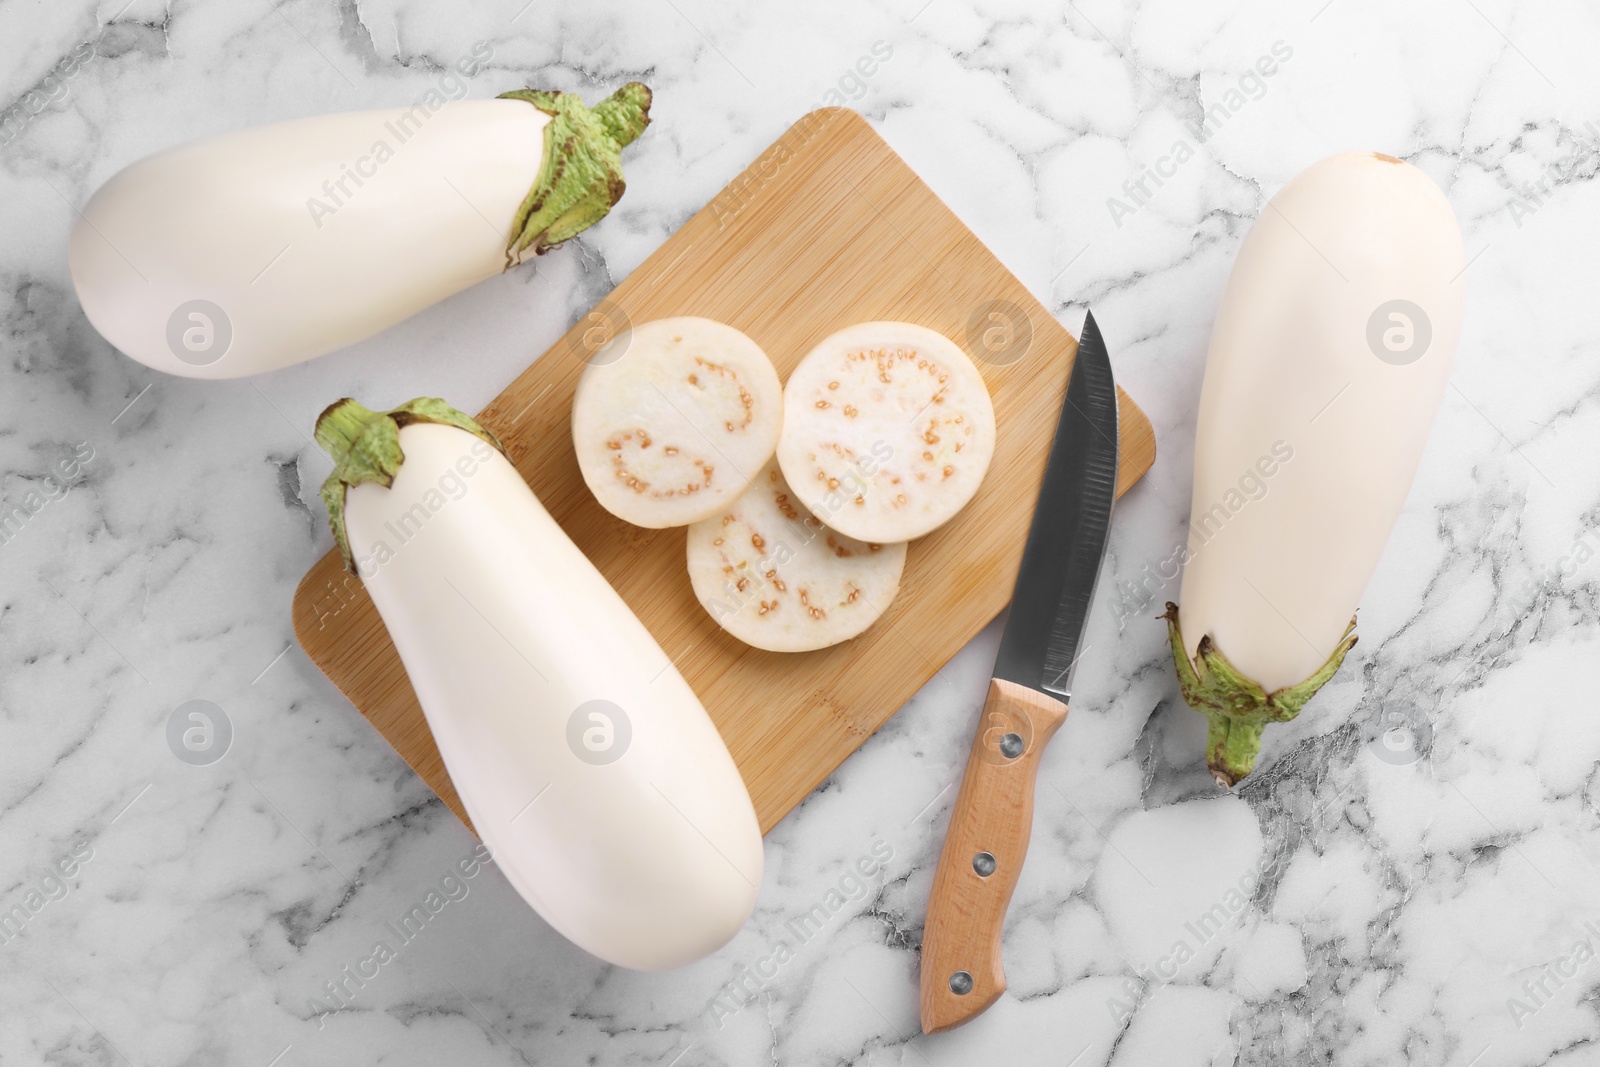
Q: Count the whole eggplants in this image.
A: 3